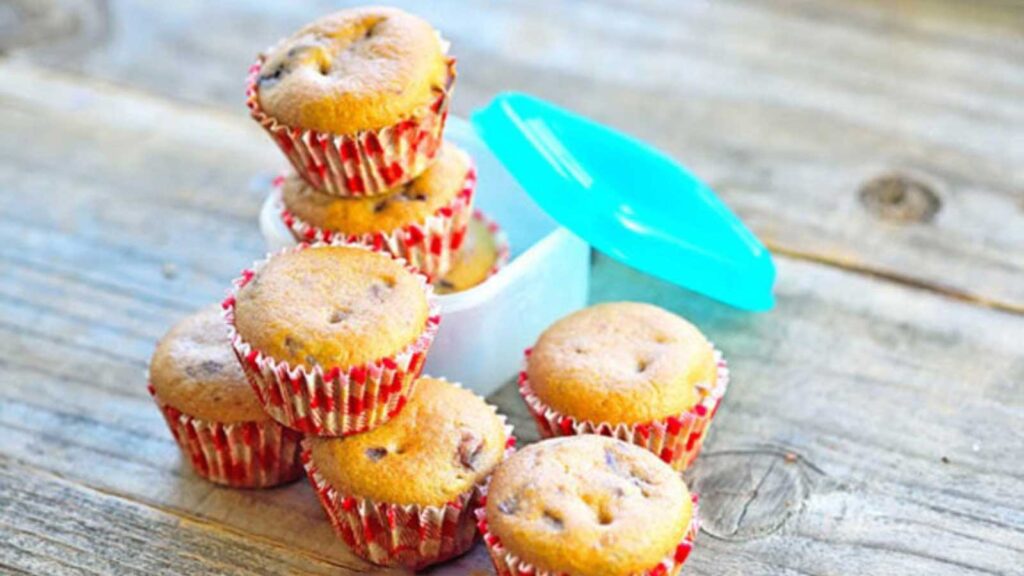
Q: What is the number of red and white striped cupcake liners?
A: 8